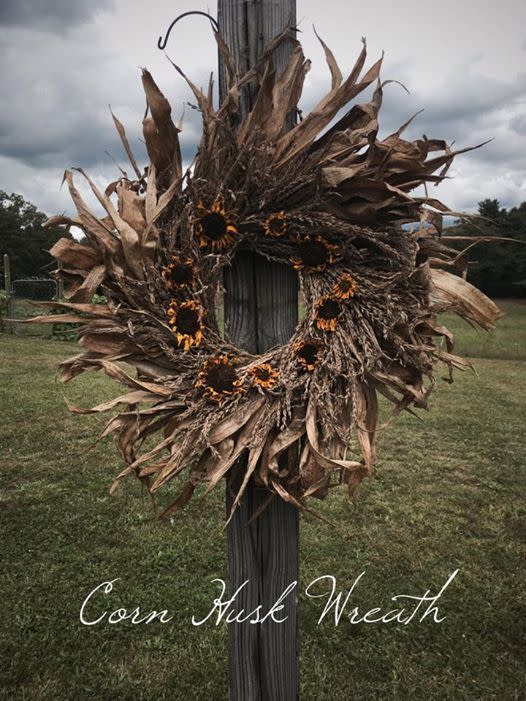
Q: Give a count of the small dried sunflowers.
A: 10